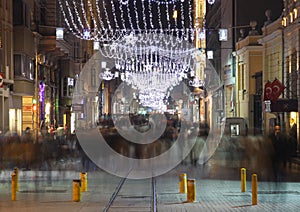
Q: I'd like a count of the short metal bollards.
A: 8